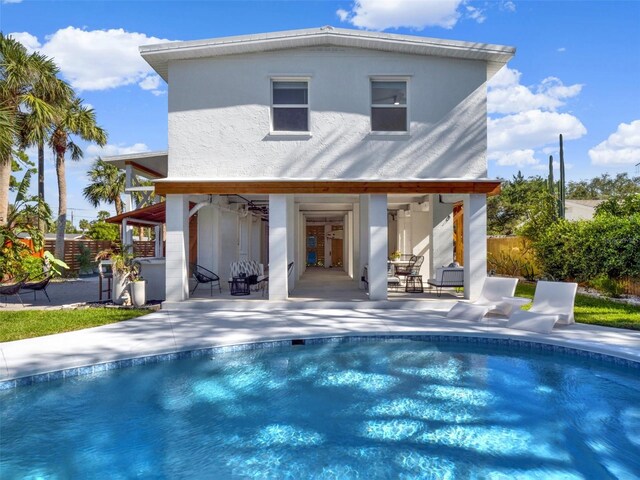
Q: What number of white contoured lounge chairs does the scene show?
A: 2